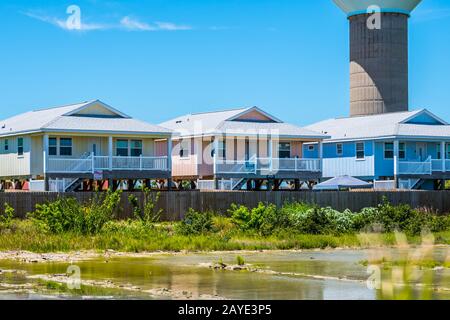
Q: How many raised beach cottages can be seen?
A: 3